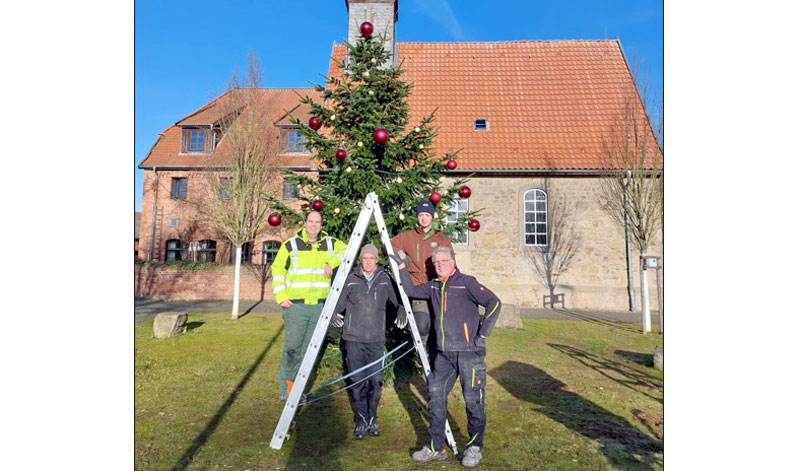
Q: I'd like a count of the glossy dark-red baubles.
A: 10